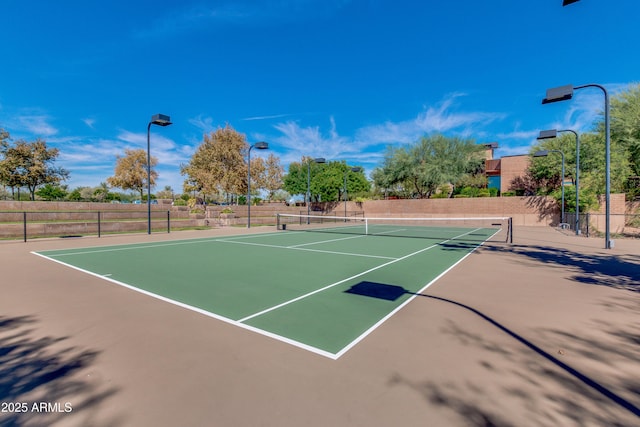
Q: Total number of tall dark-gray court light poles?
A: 7